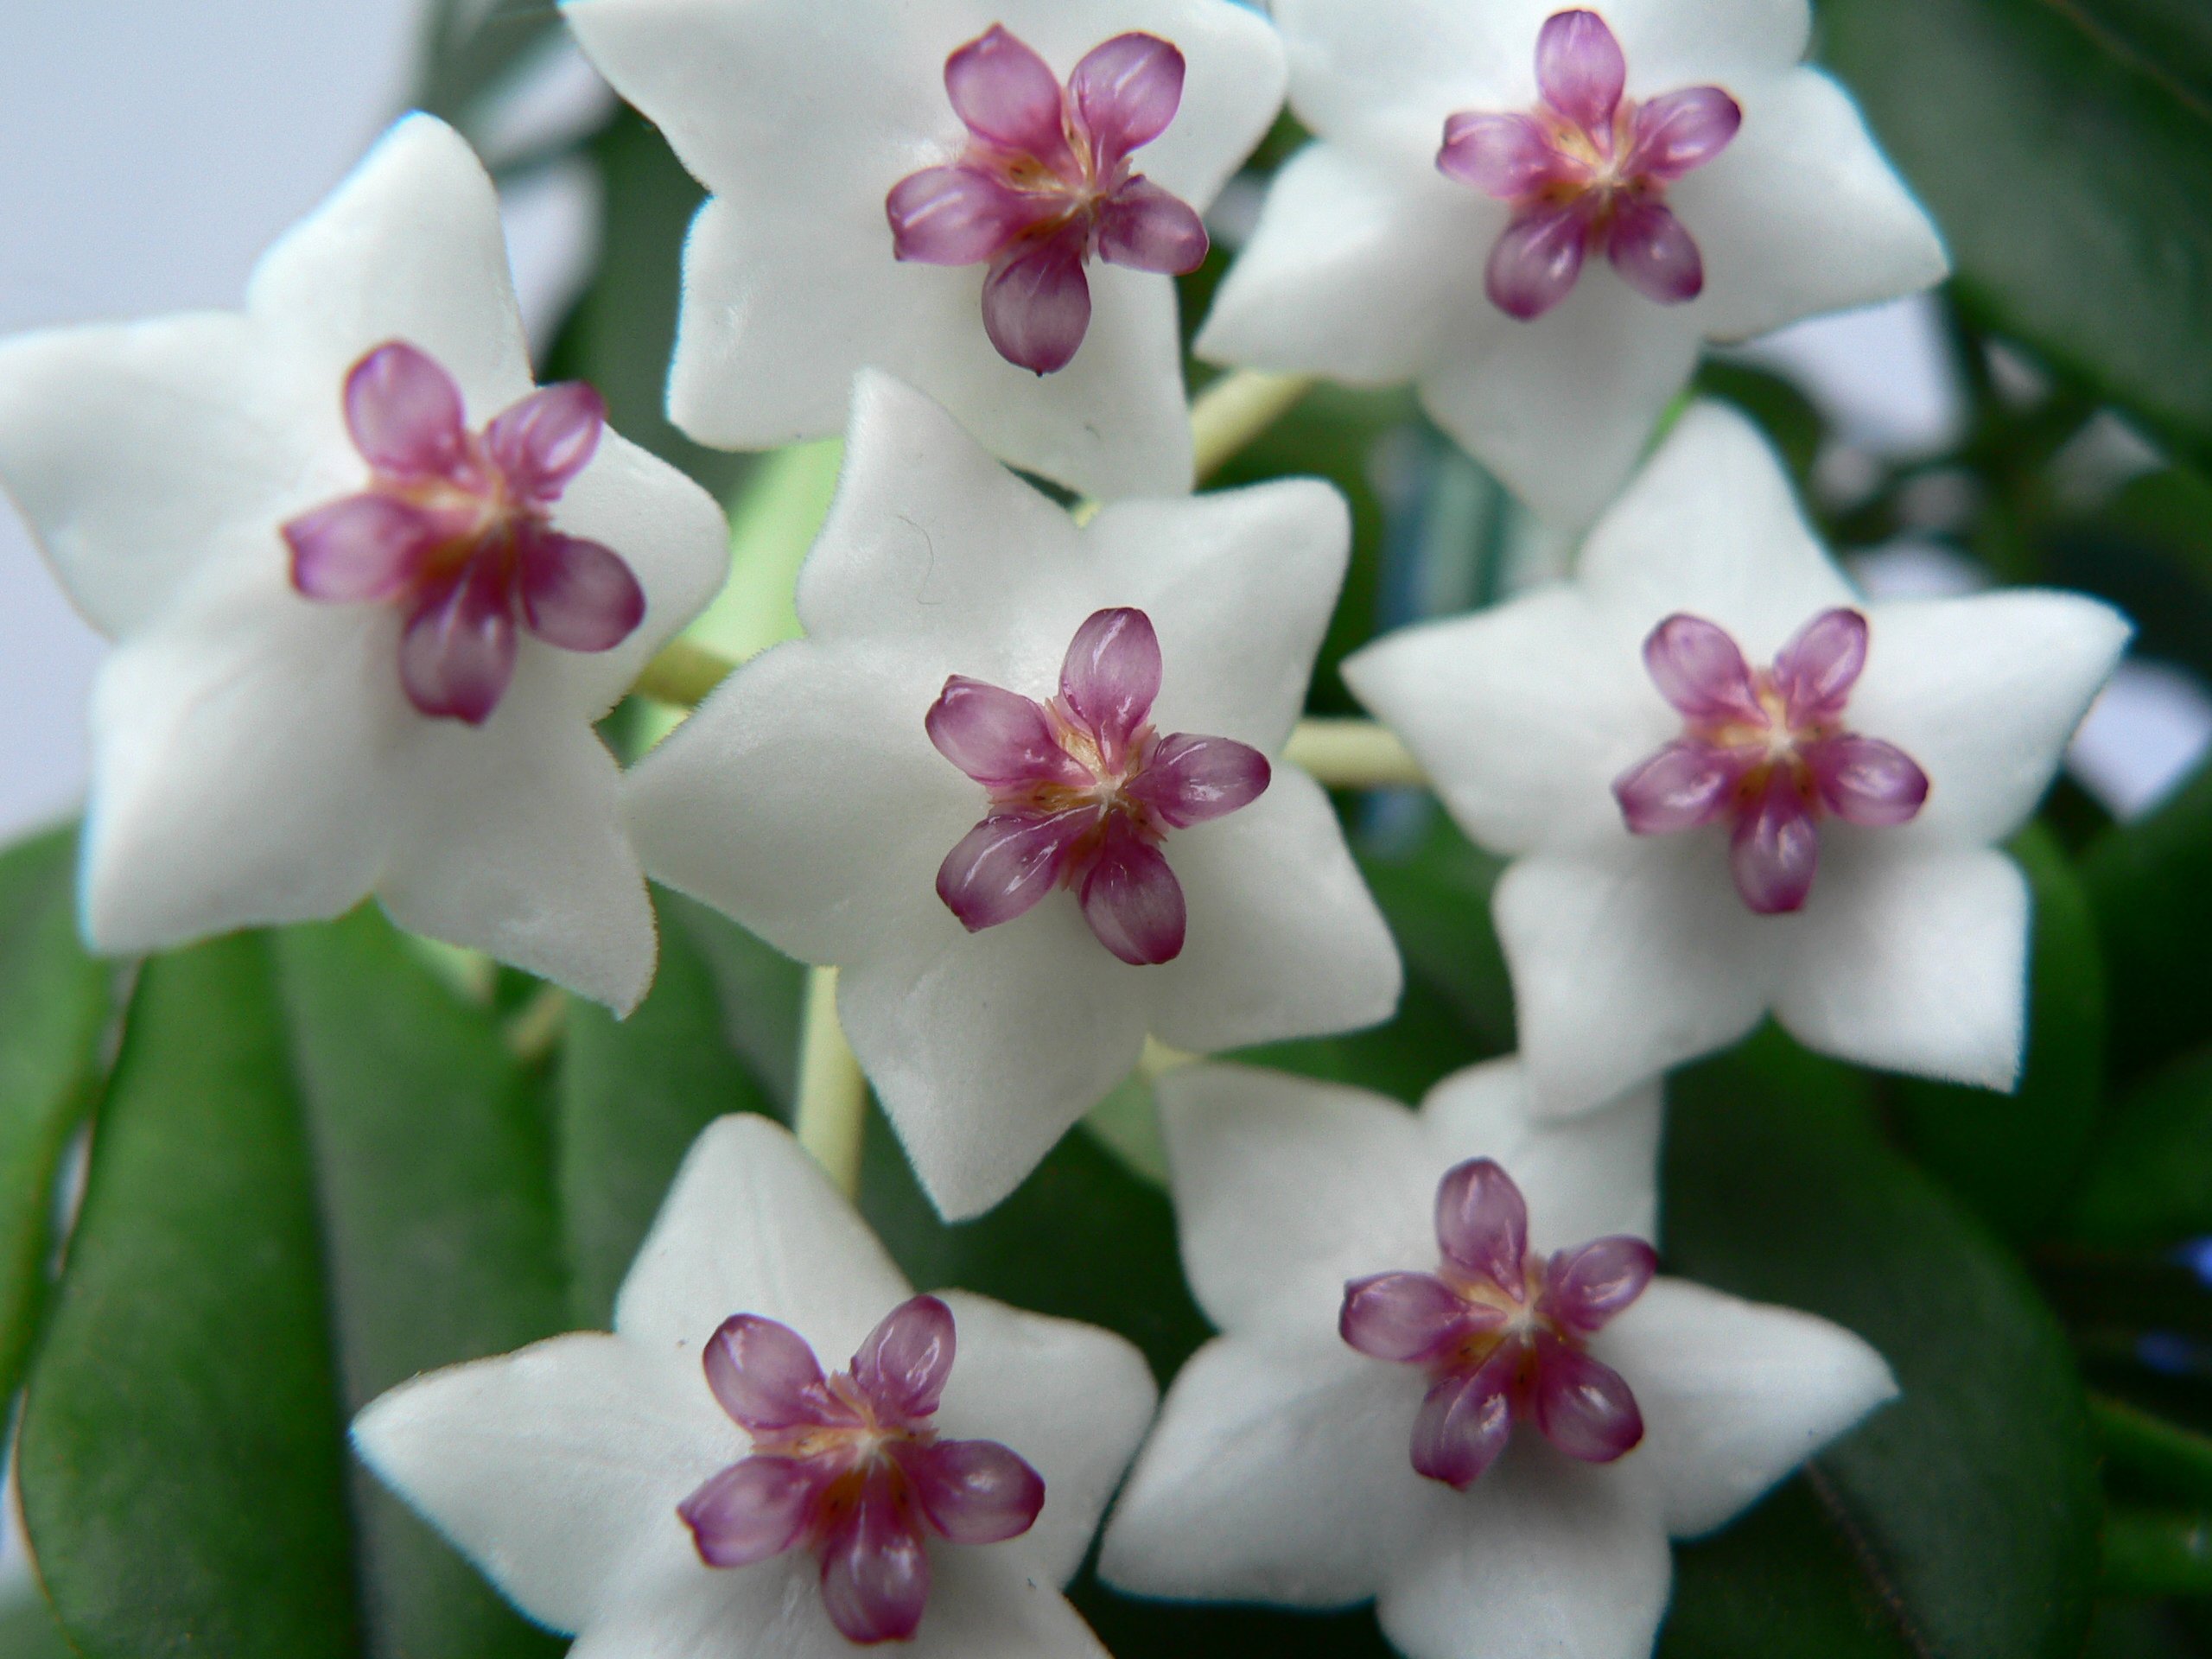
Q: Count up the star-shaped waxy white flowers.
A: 7